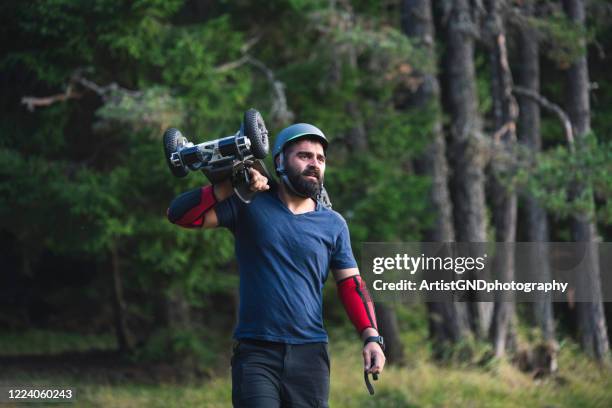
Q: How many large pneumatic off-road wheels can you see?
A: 2